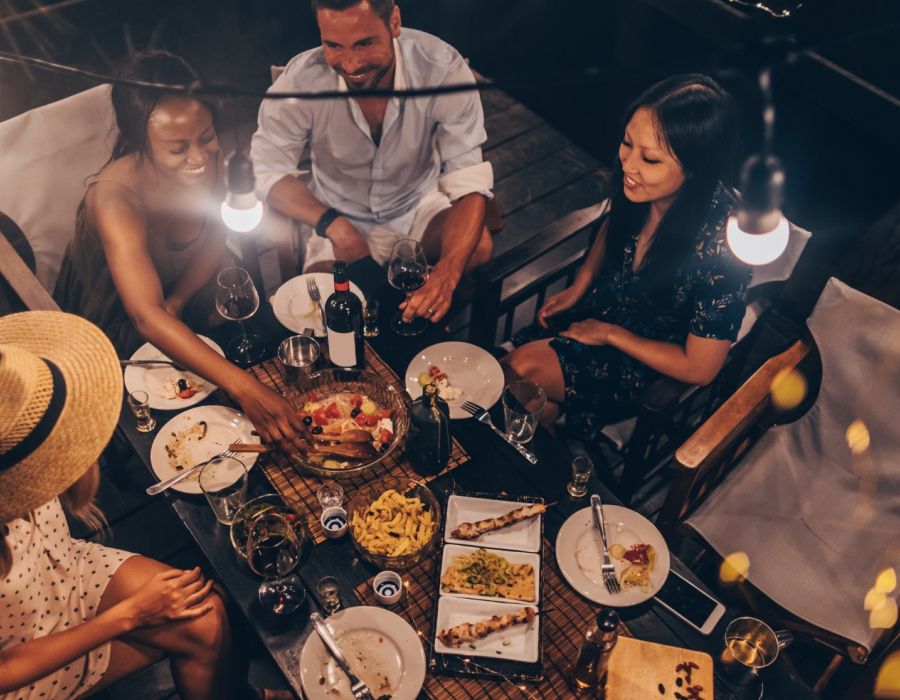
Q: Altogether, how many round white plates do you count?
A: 6